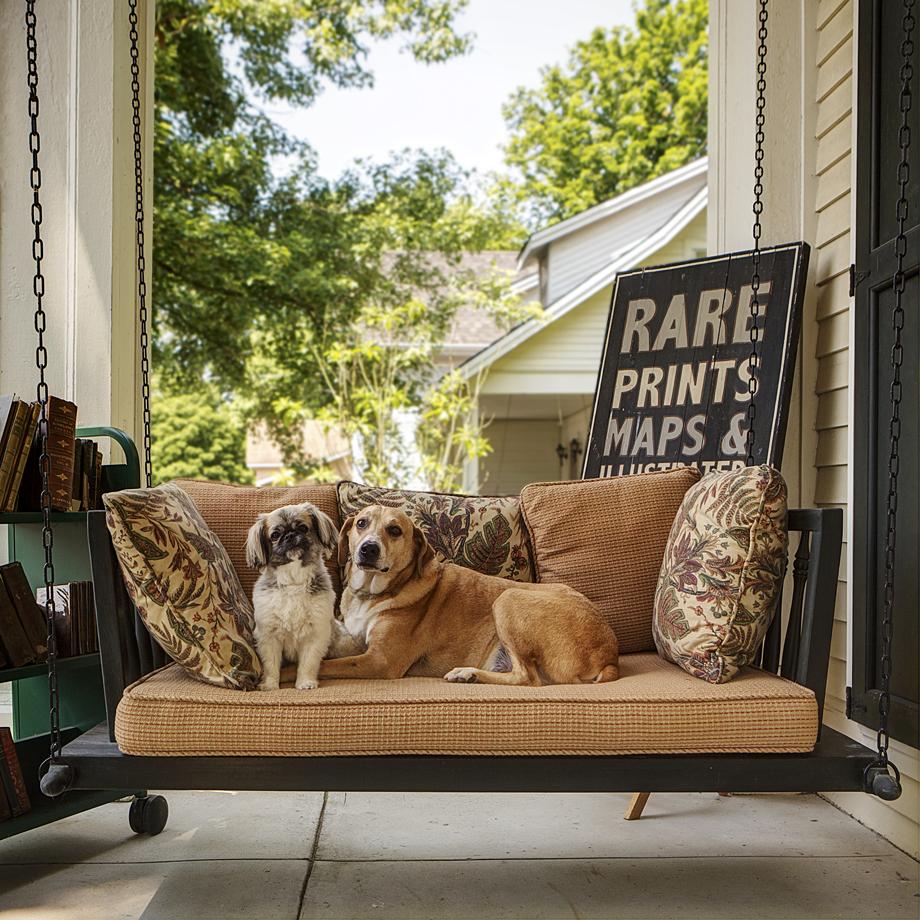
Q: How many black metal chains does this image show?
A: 4